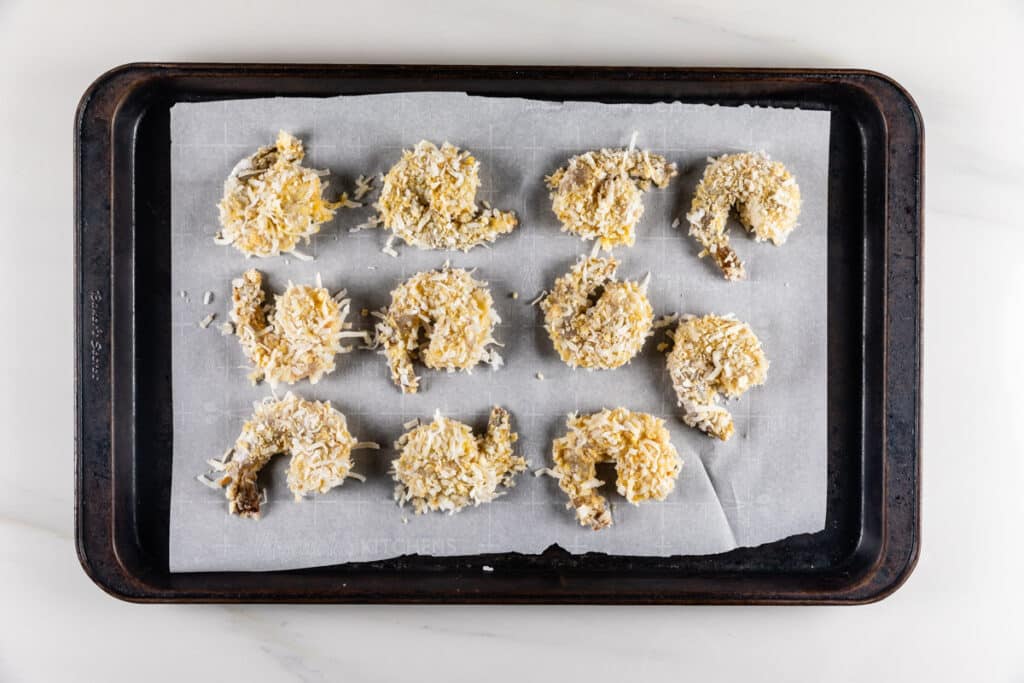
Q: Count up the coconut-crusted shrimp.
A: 11